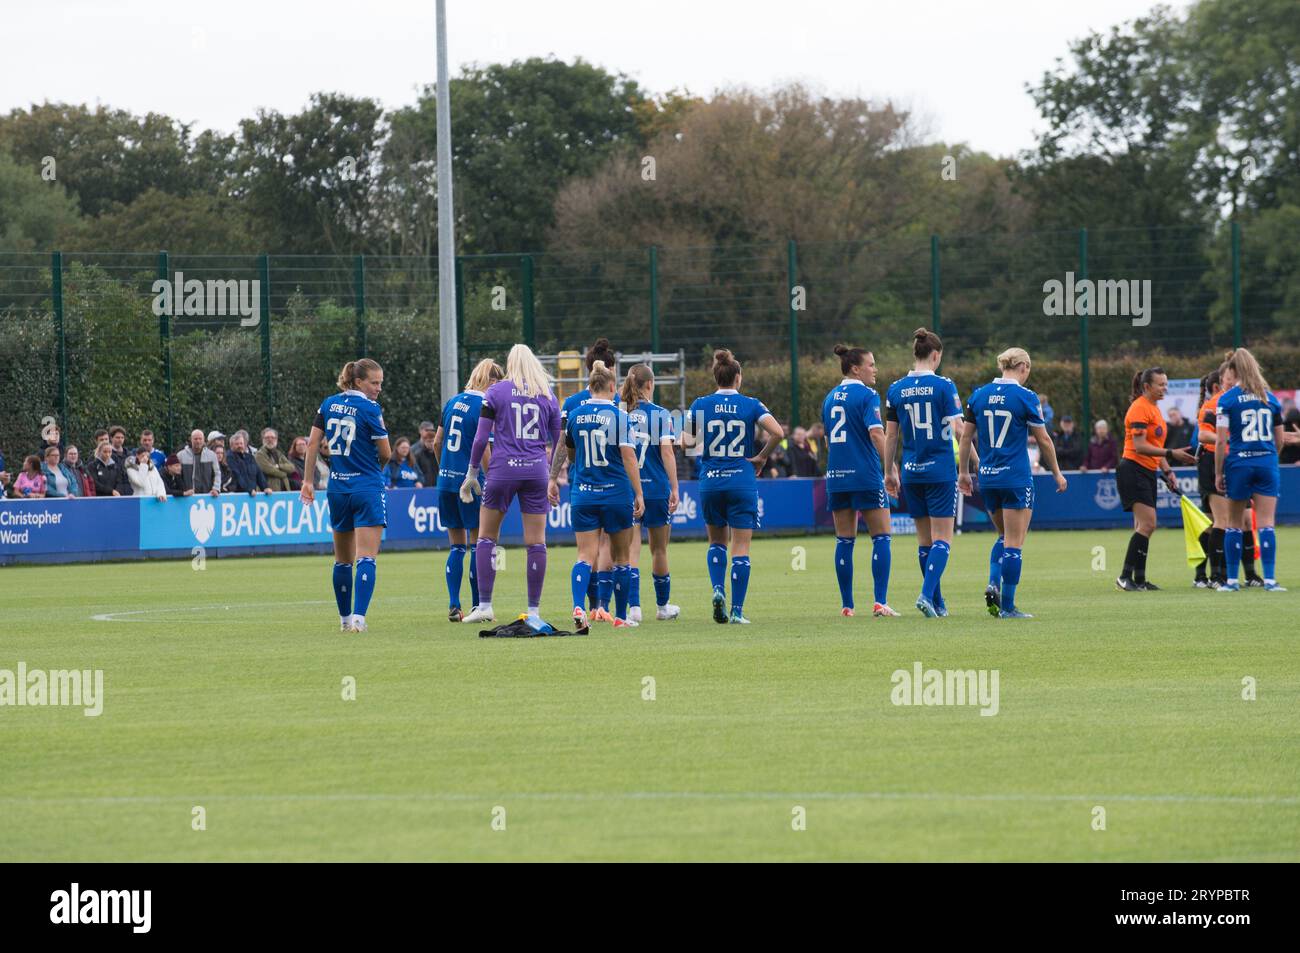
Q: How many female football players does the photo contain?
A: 11